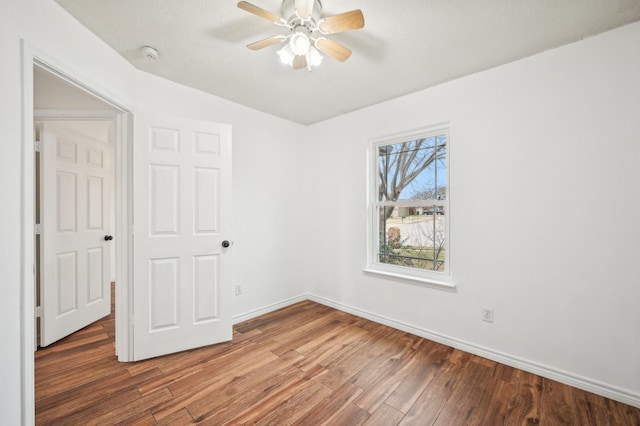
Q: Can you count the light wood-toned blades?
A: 6